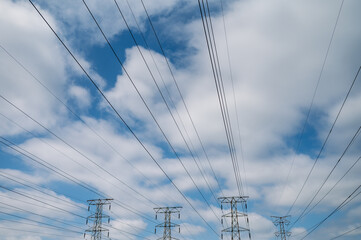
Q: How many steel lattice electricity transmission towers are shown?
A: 4